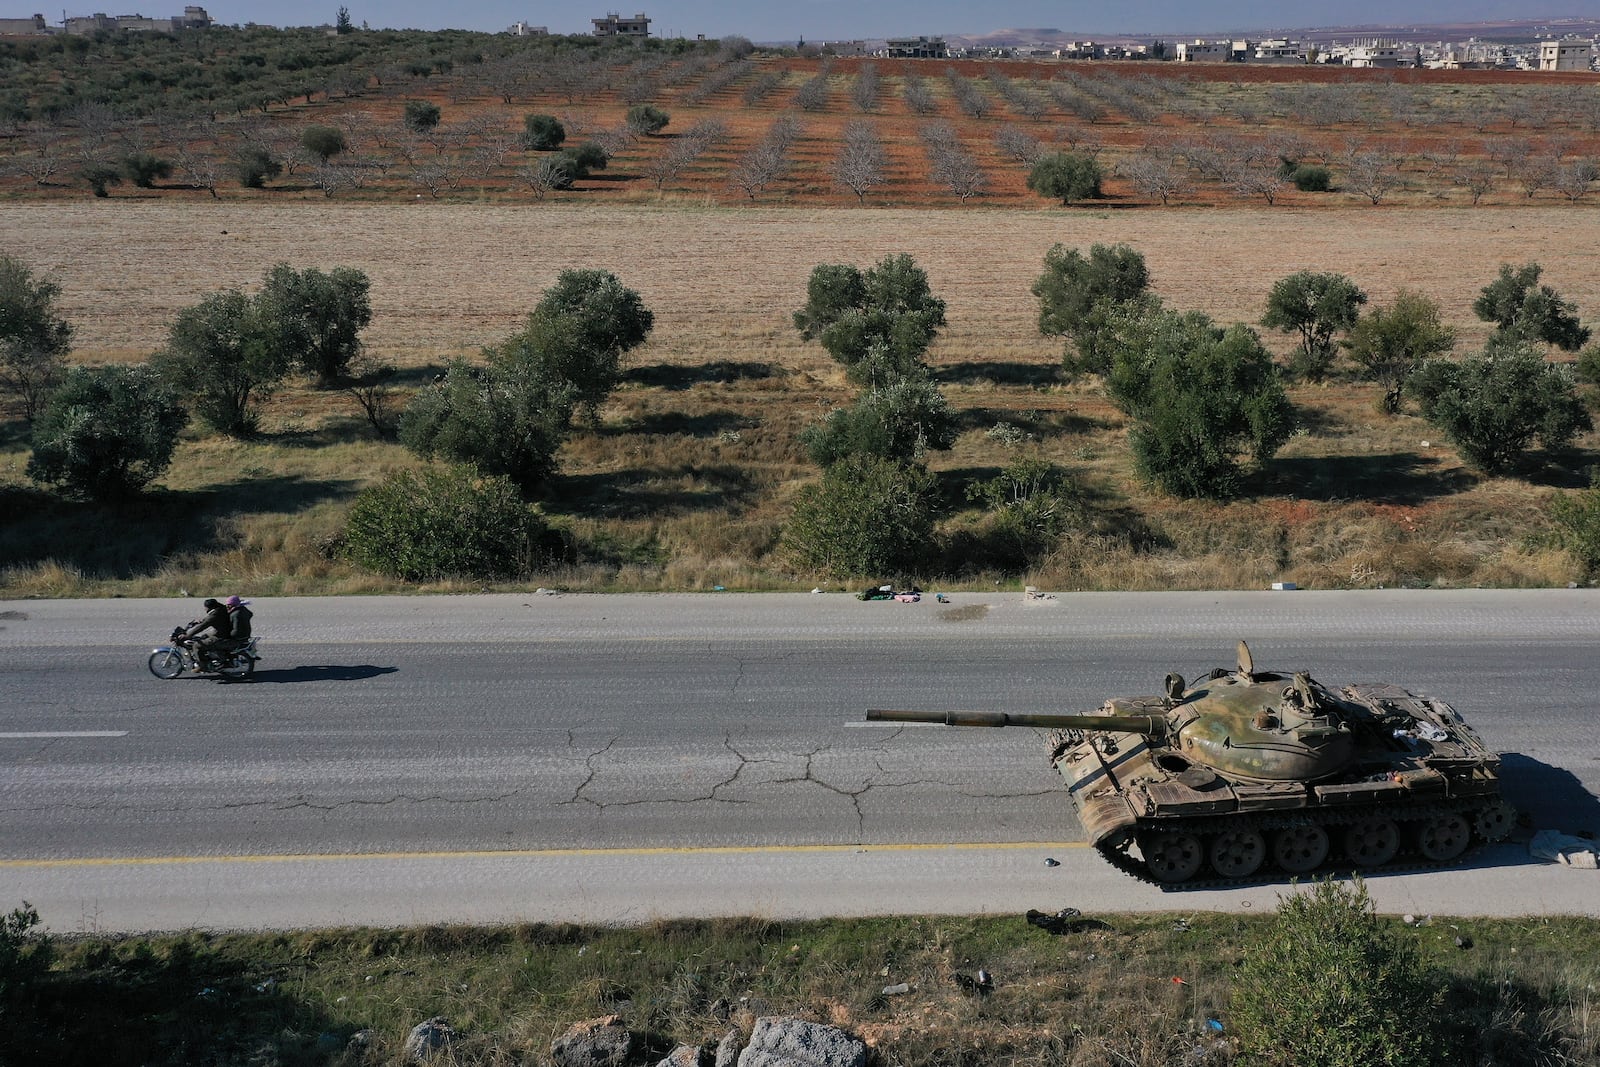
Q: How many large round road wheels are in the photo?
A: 5